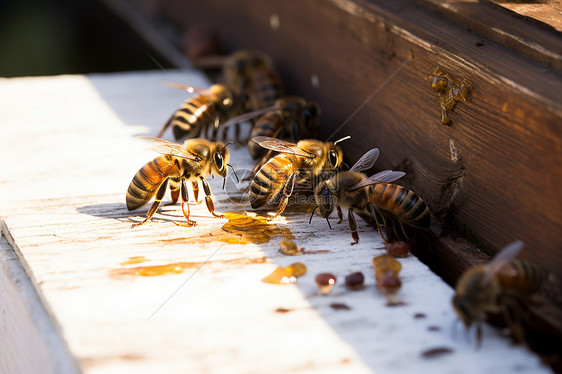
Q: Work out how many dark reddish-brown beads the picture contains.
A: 4